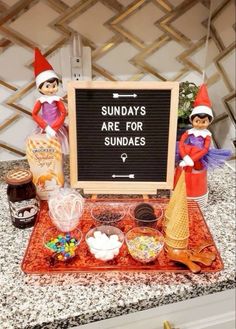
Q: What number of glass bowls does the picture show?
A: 5